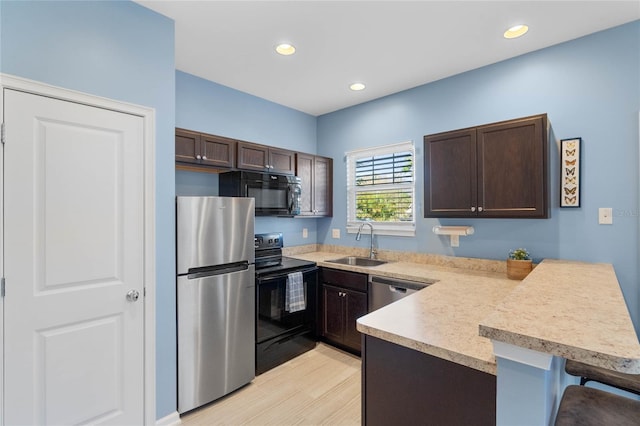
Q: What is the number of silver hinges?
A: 2